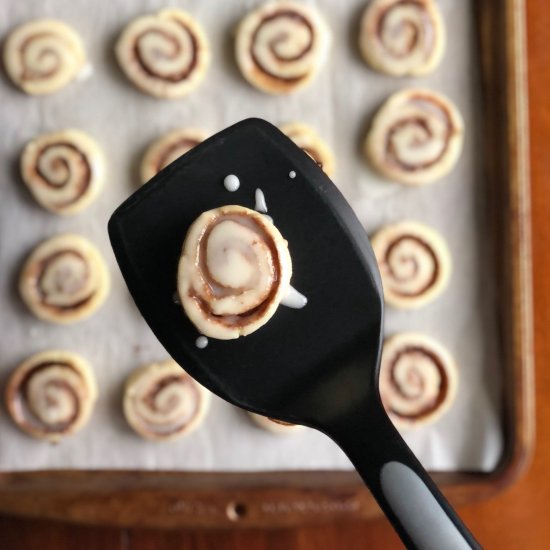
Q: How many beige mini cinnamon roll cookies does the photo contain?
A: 15